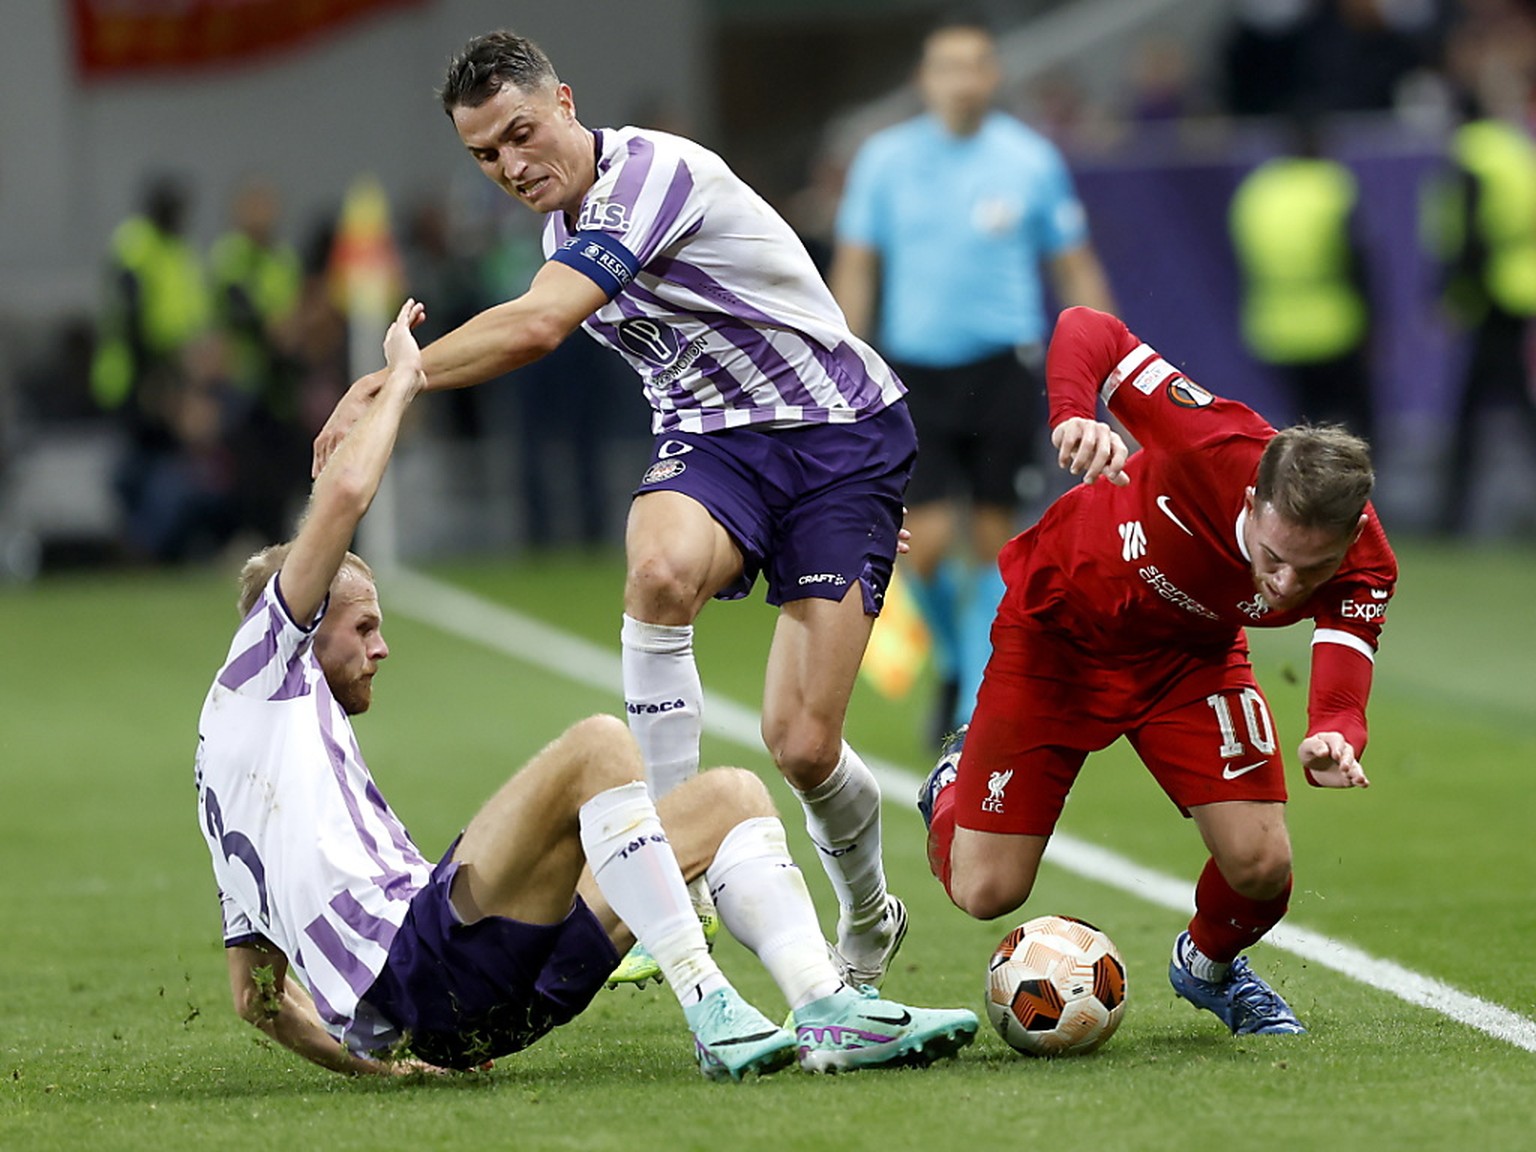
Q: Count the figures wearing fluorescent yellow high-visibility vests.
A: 4